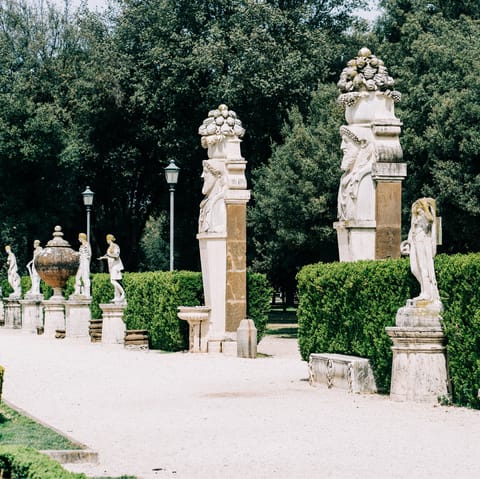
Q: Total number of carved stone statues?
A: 7